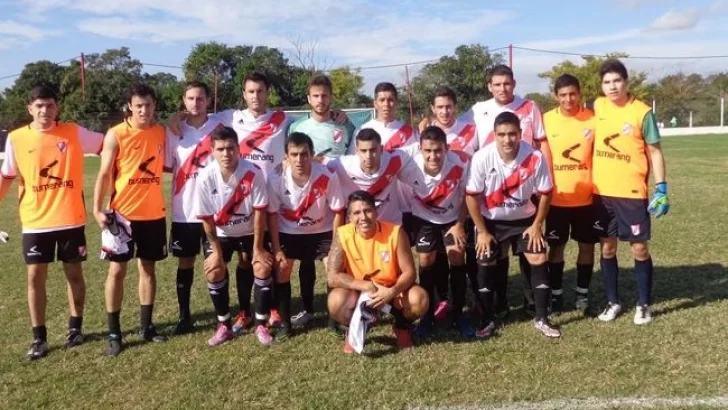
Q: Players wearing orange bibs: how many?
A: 5